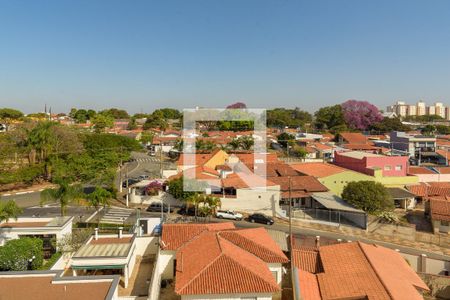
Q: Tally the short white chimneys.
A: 2